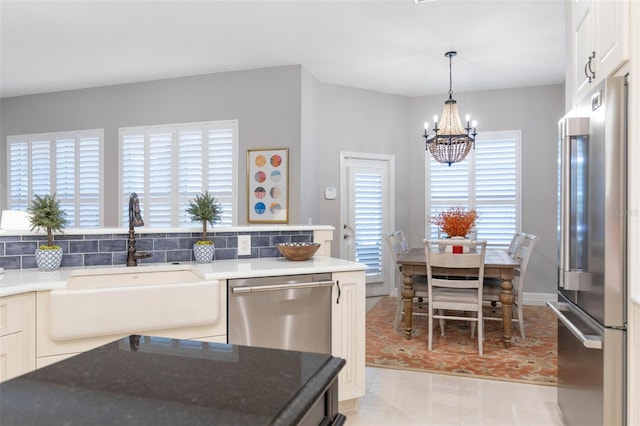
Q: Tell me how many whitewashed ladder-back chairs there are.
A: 6